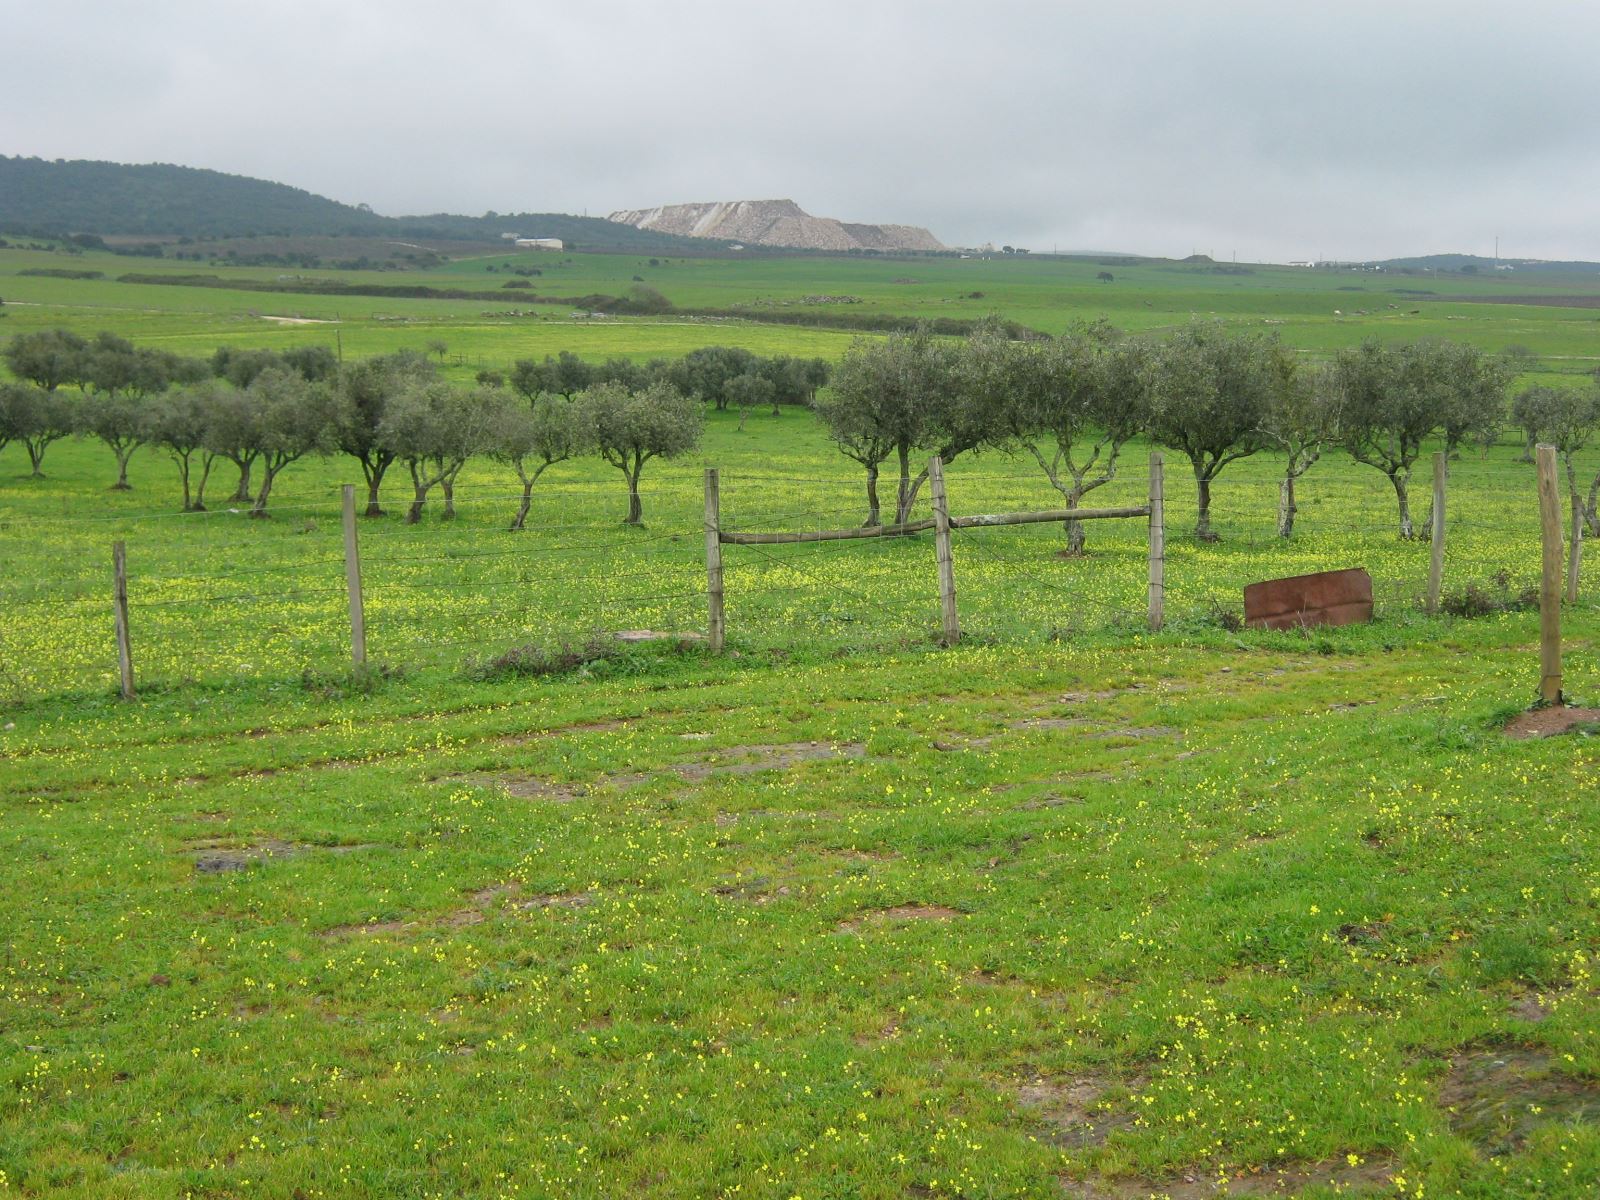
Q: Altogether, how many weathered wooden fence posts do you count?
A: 8